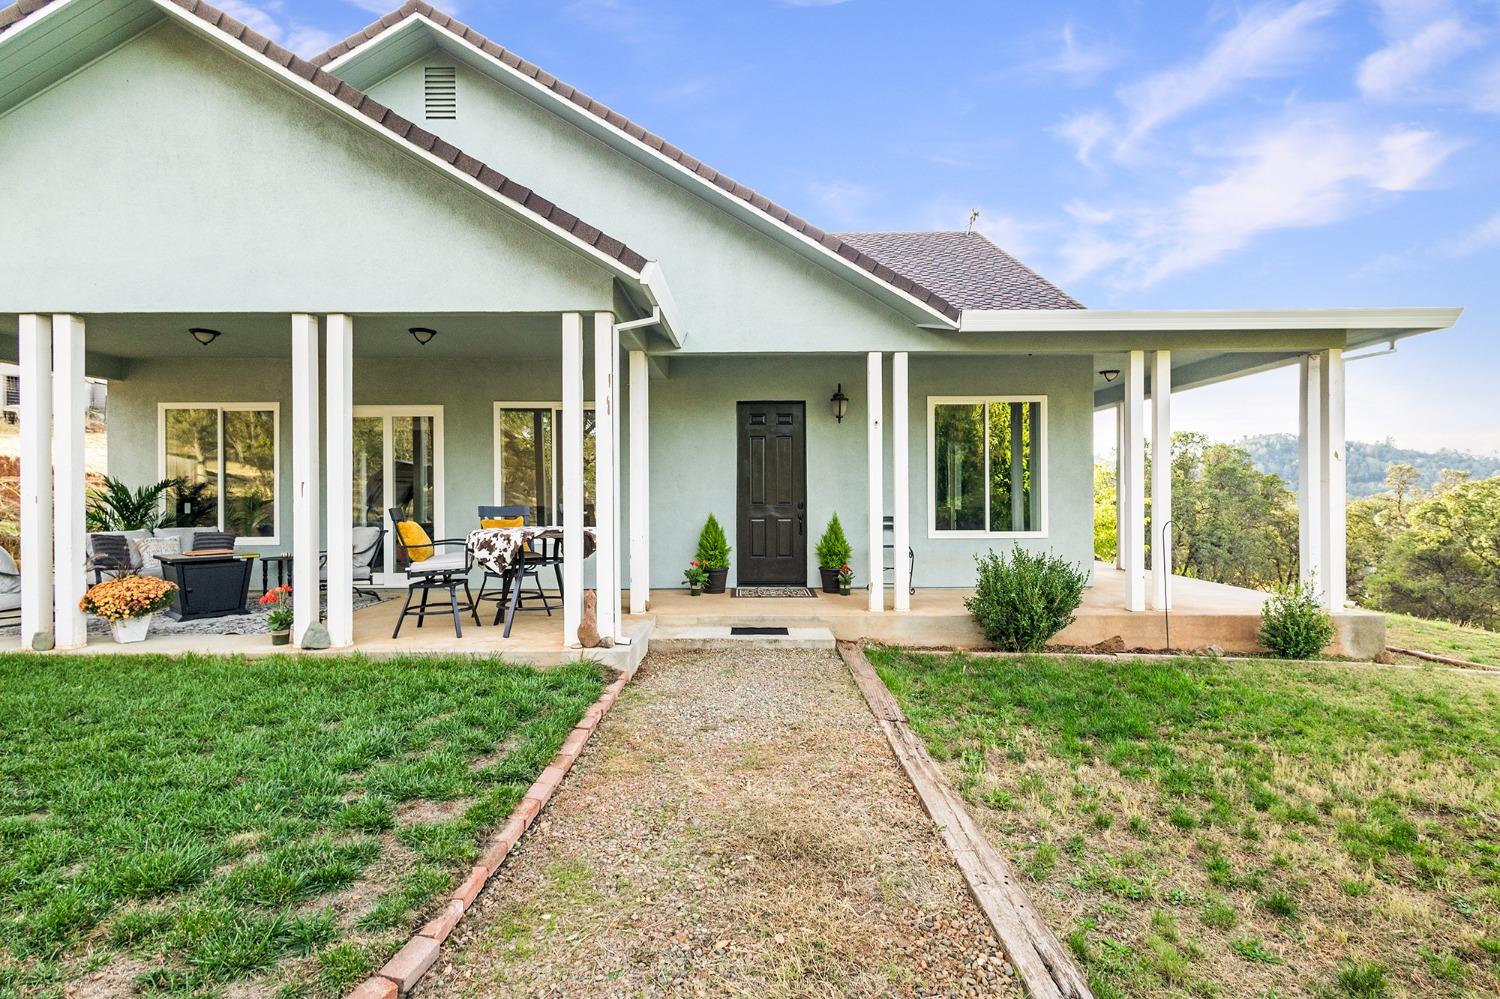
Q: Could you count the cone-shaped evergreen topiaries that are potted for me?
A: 2